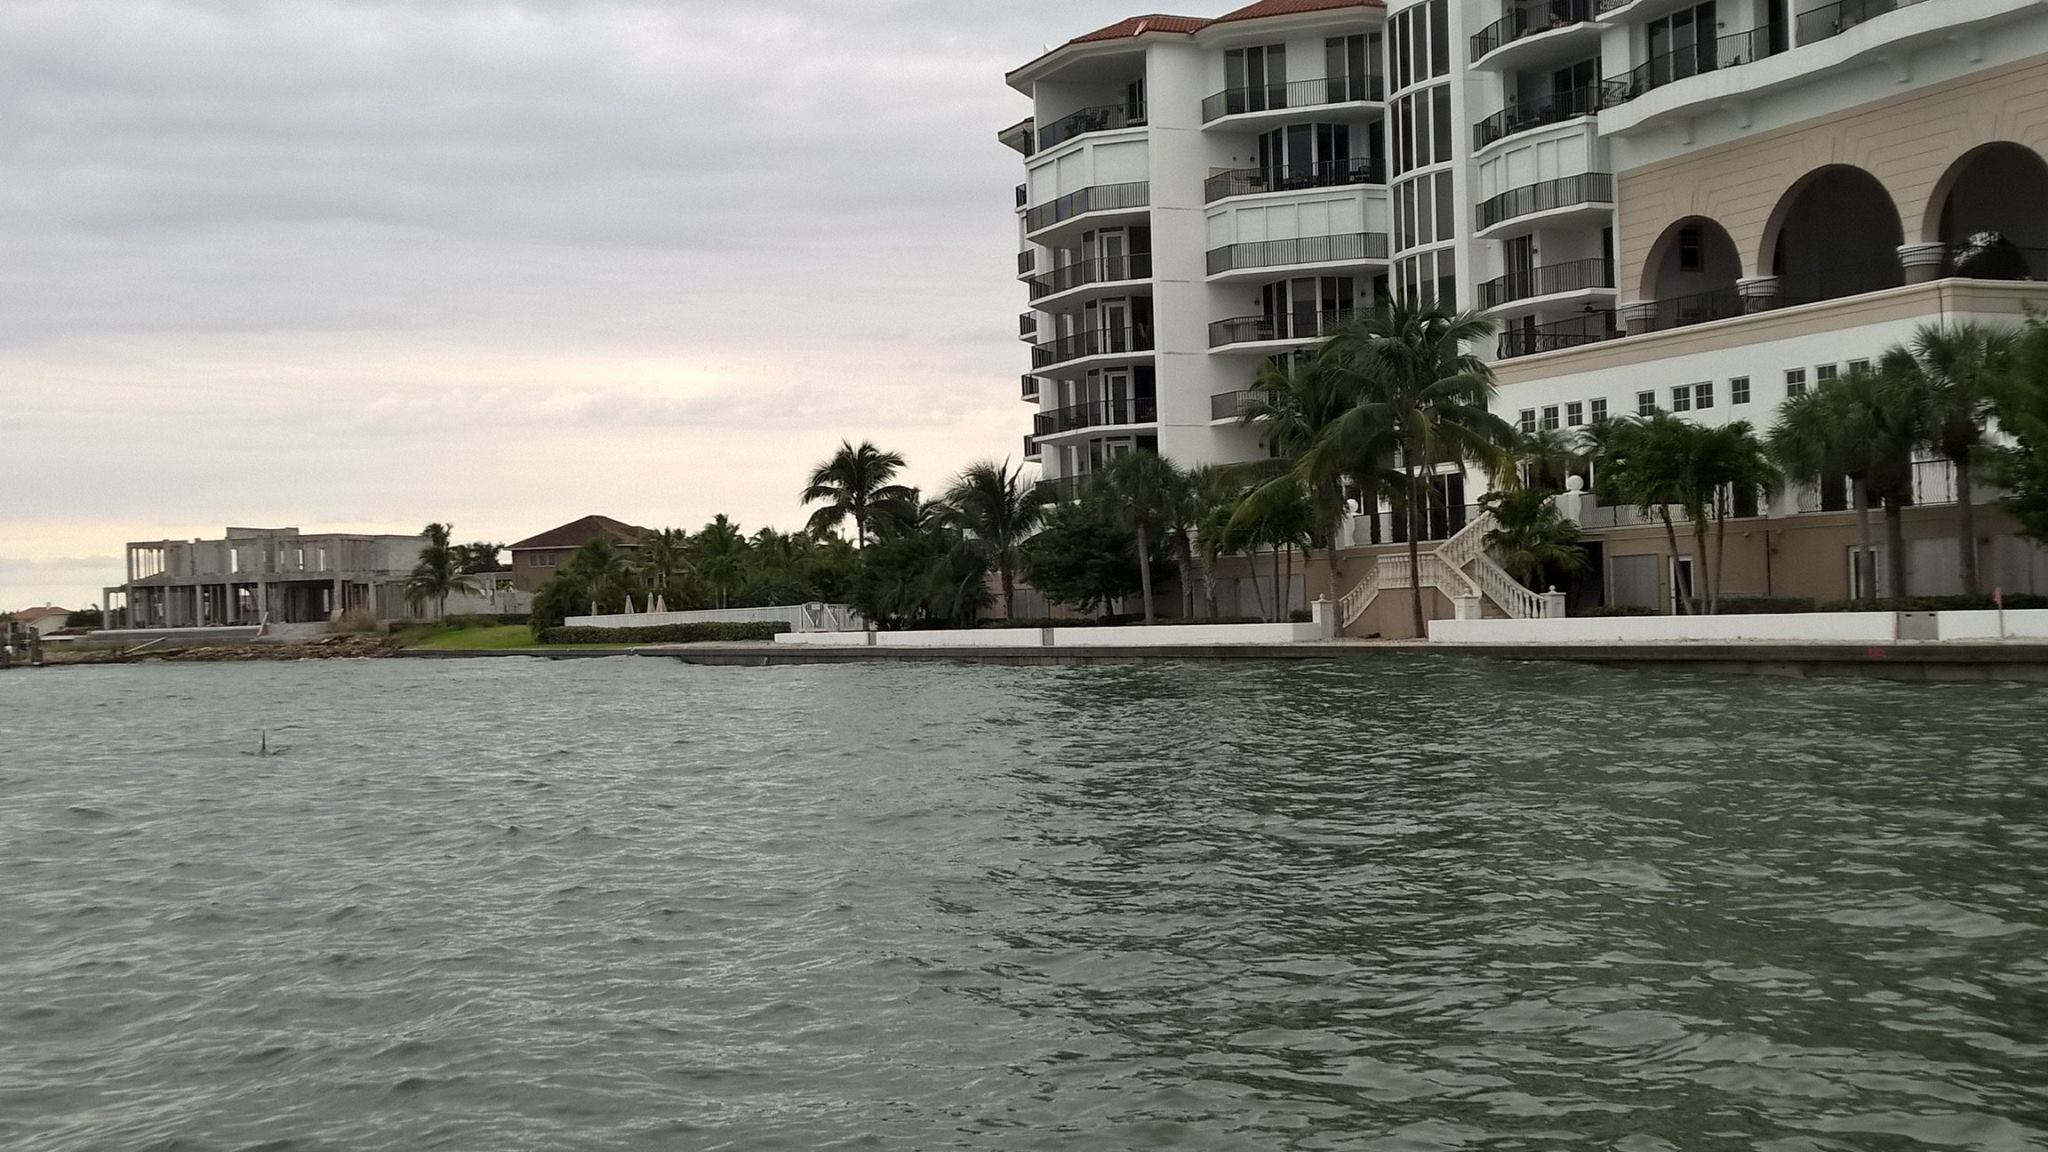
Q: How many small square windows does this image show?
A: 11